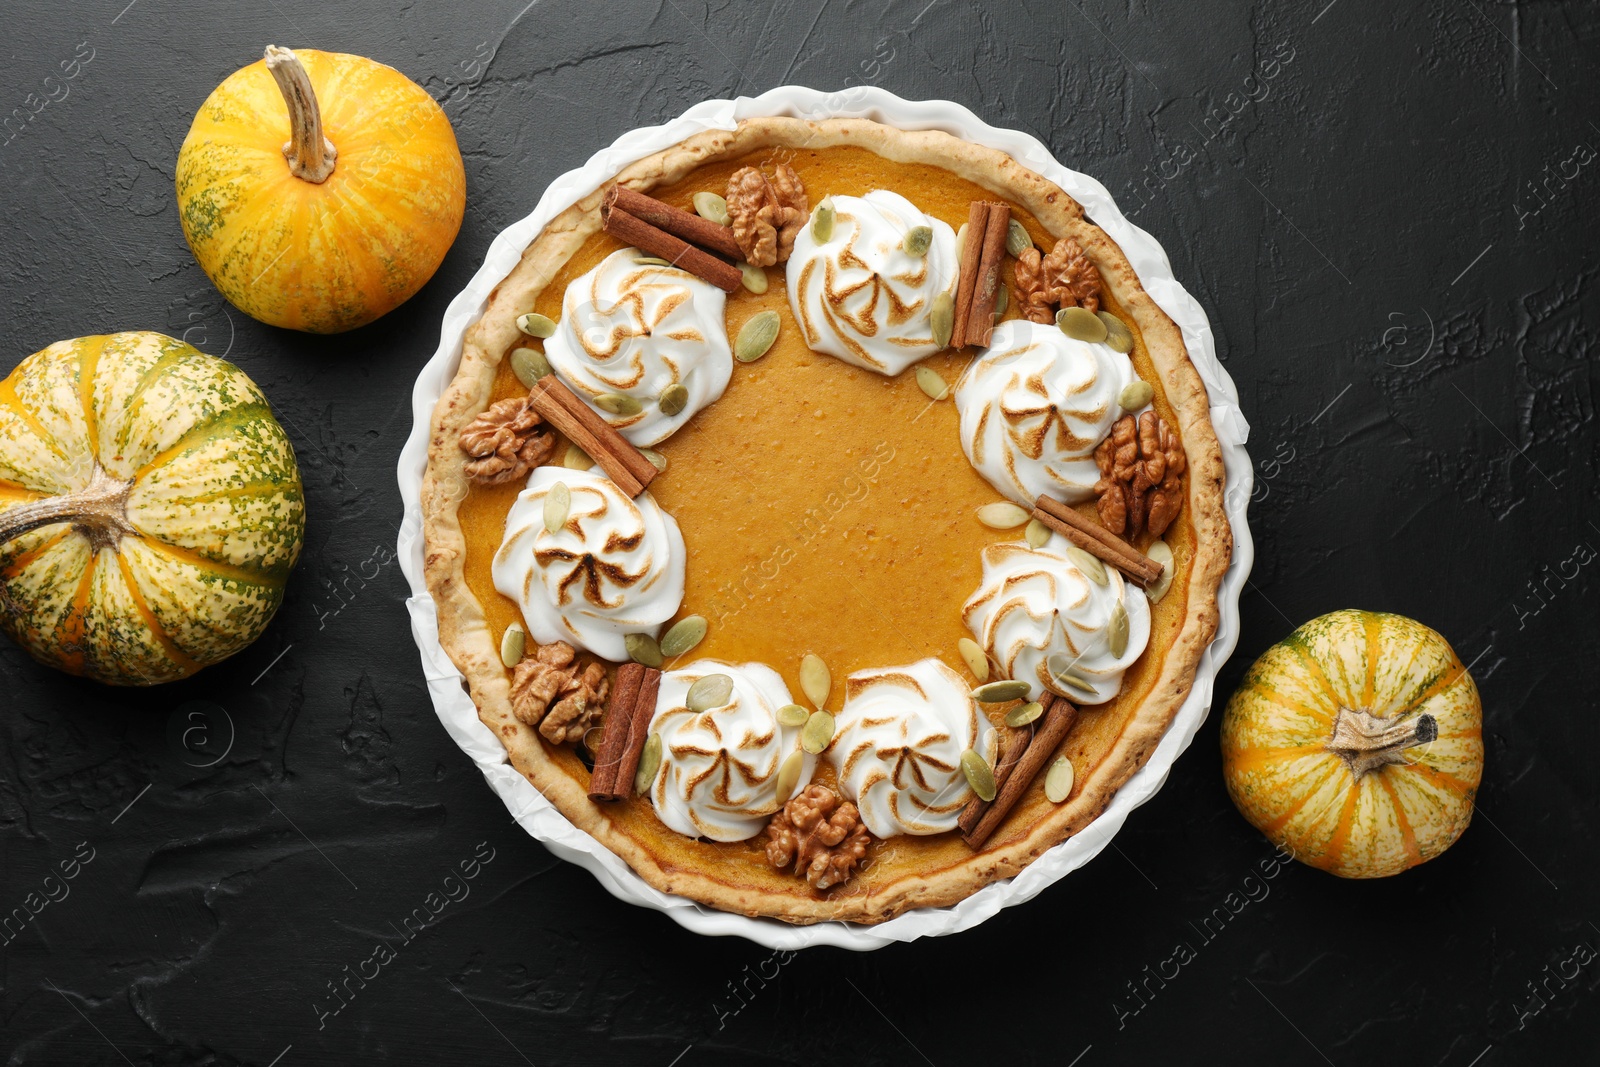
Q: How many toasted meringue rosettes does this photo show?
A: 7